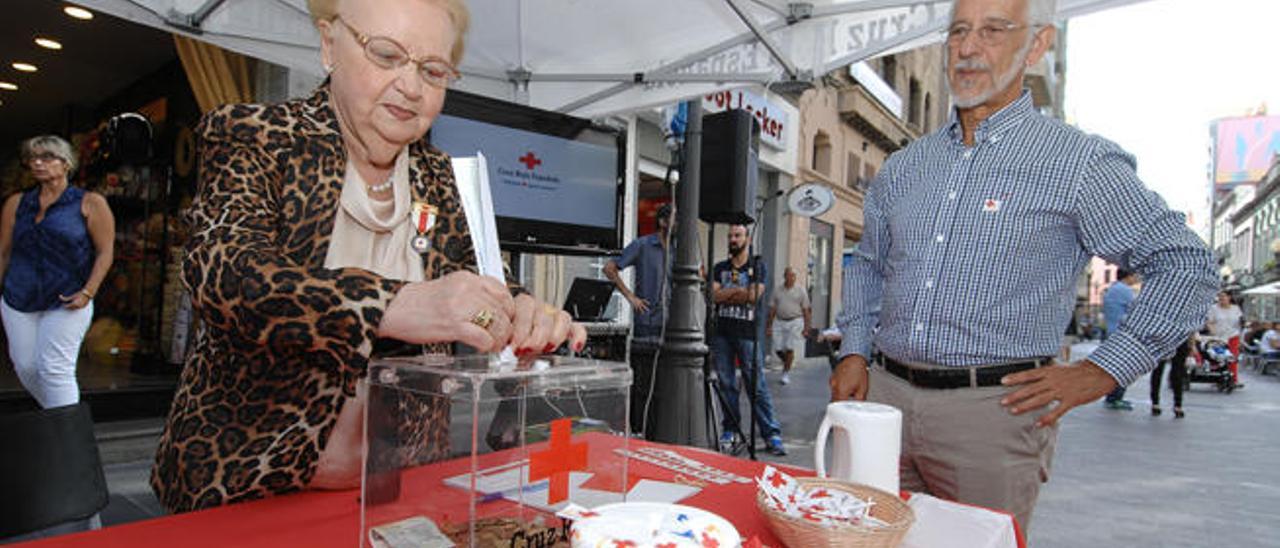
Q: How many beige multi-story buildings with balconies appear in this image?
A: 1